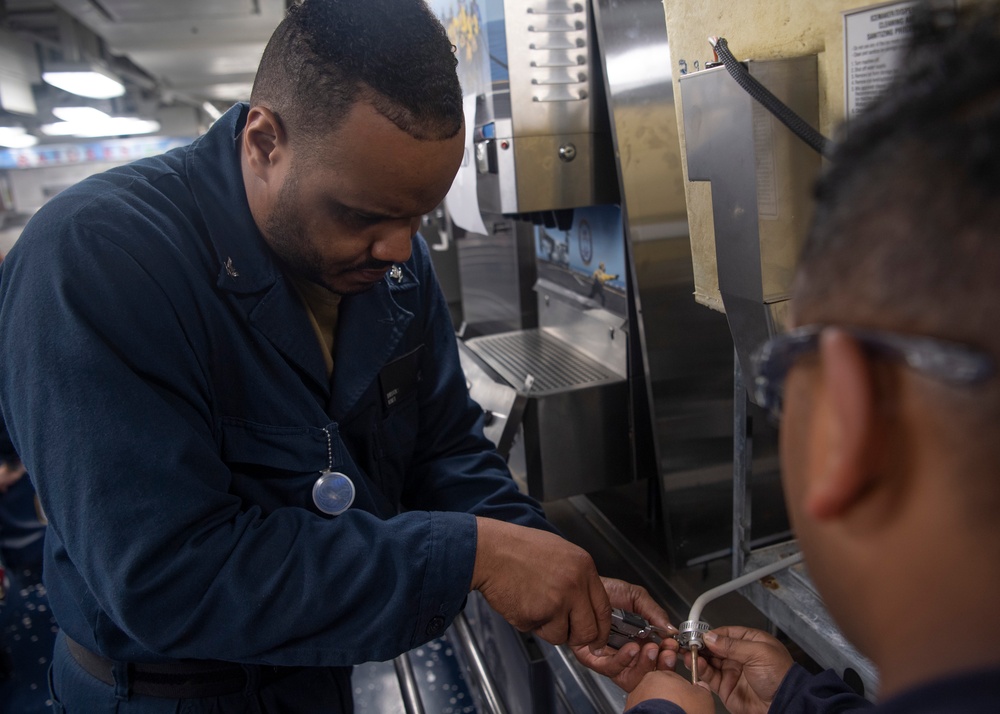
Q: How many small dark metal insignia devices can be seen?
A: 2